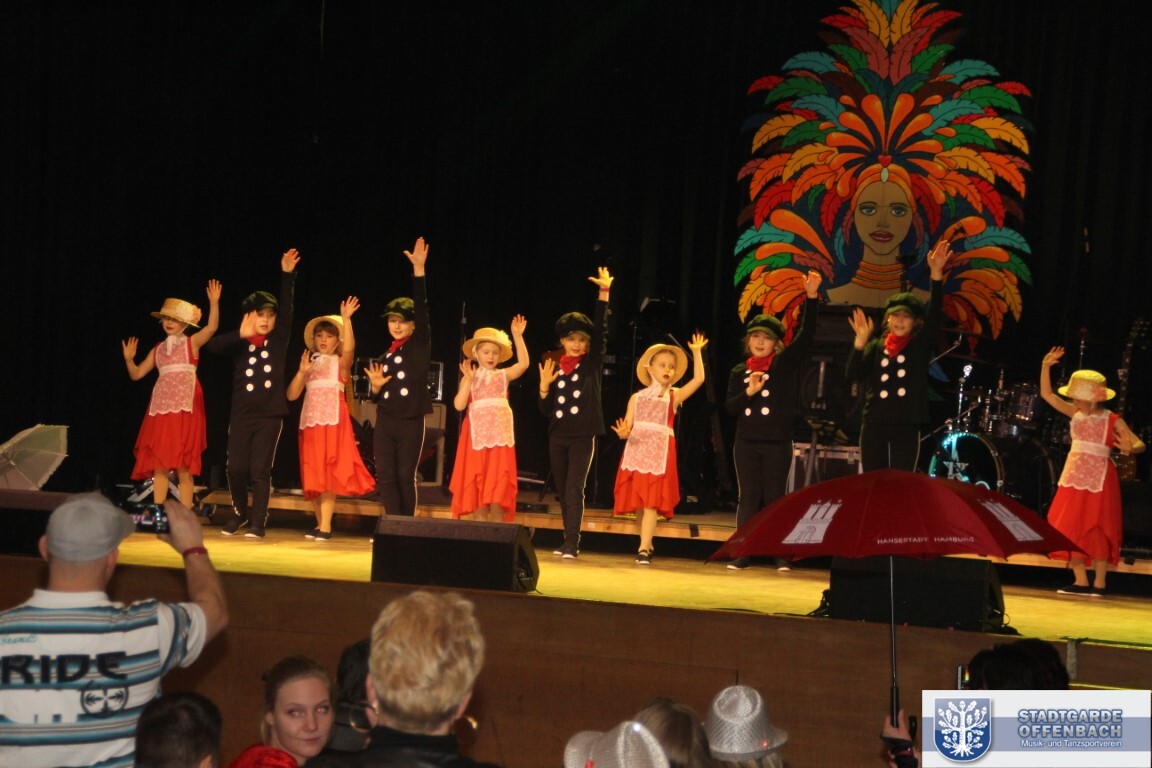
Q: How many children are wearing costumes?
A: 10